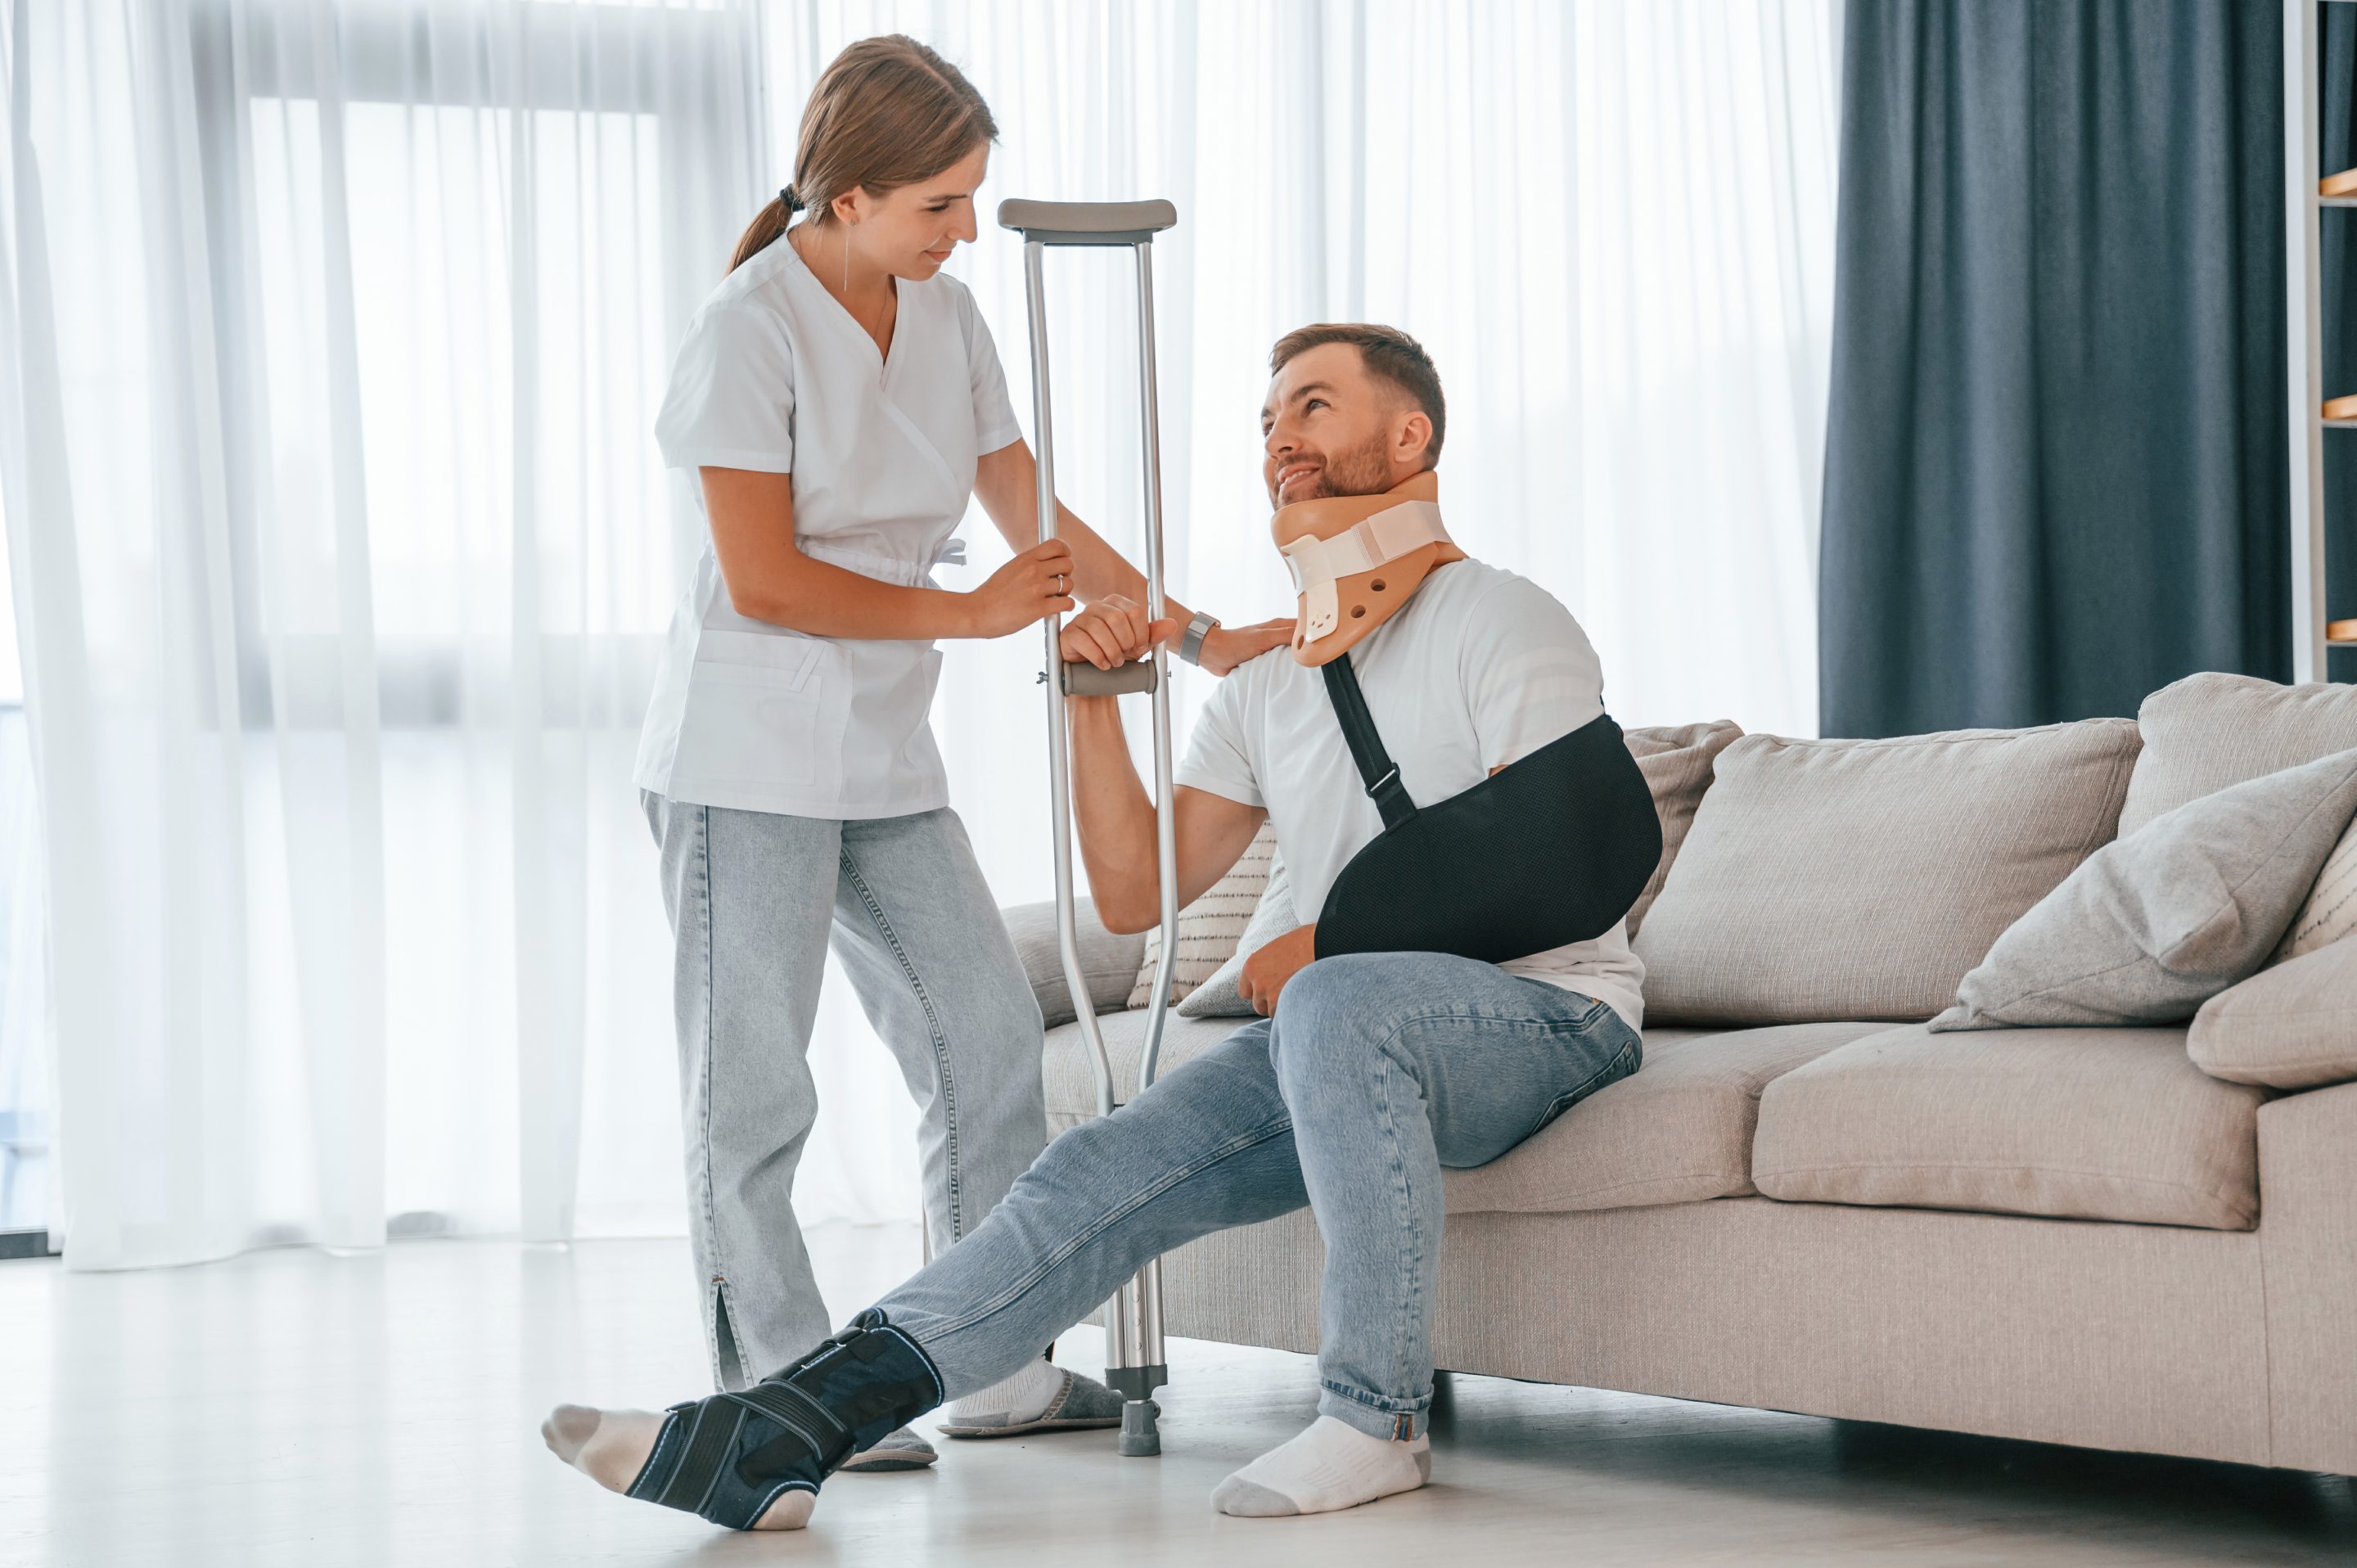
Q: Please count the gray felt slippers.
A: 2